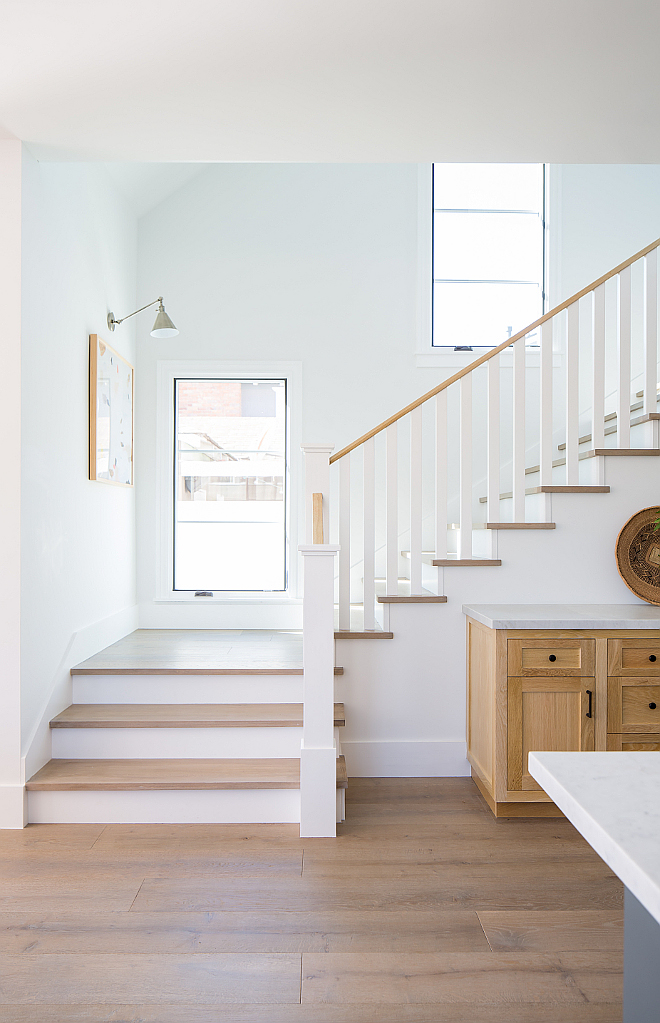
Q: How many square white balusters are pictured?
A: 13